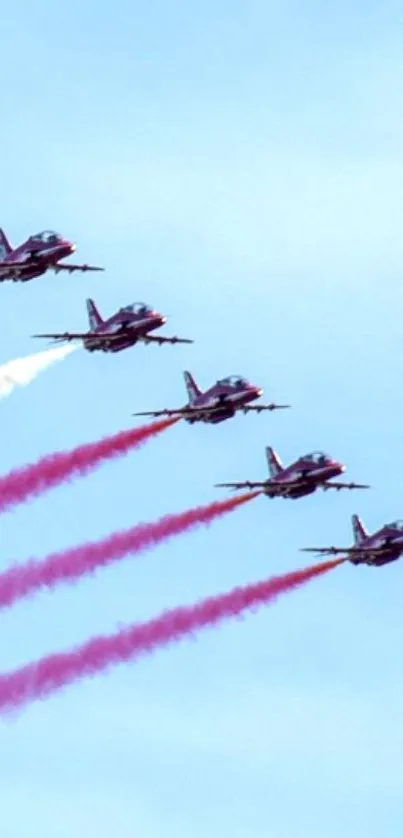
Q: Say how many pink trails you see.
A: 3